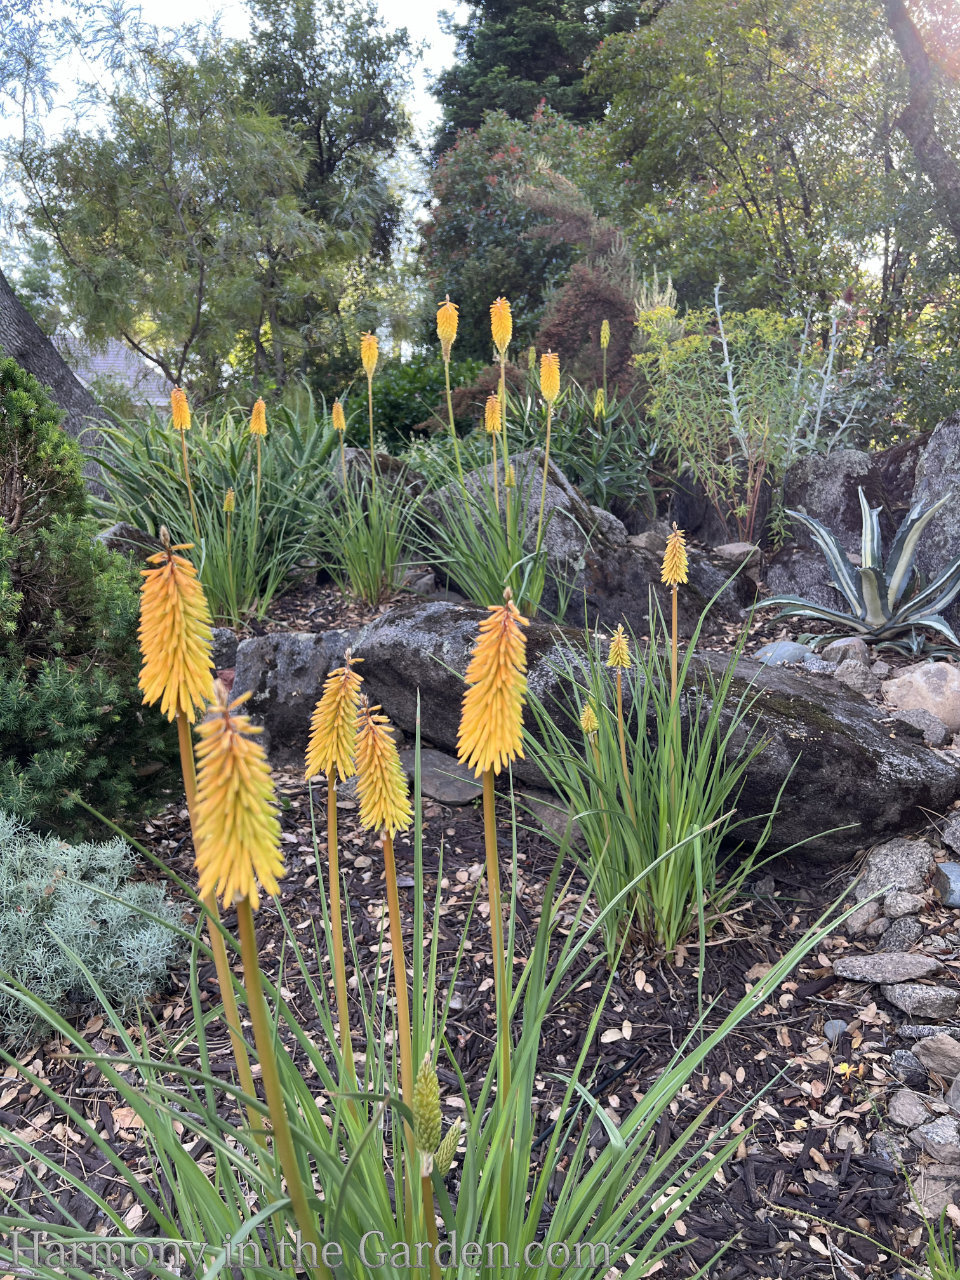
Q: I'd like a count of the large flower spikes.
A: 5